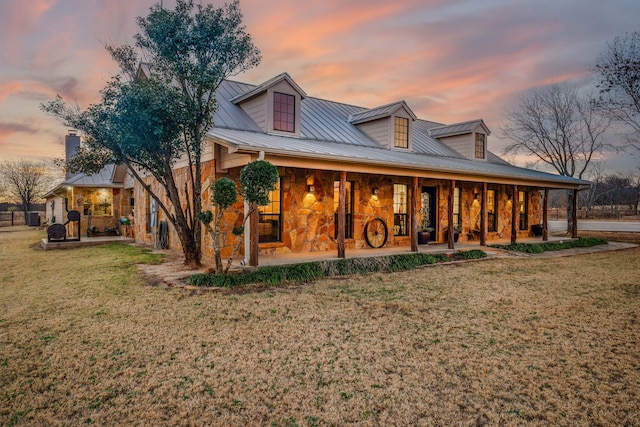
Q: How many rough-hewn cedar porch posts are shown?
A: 8